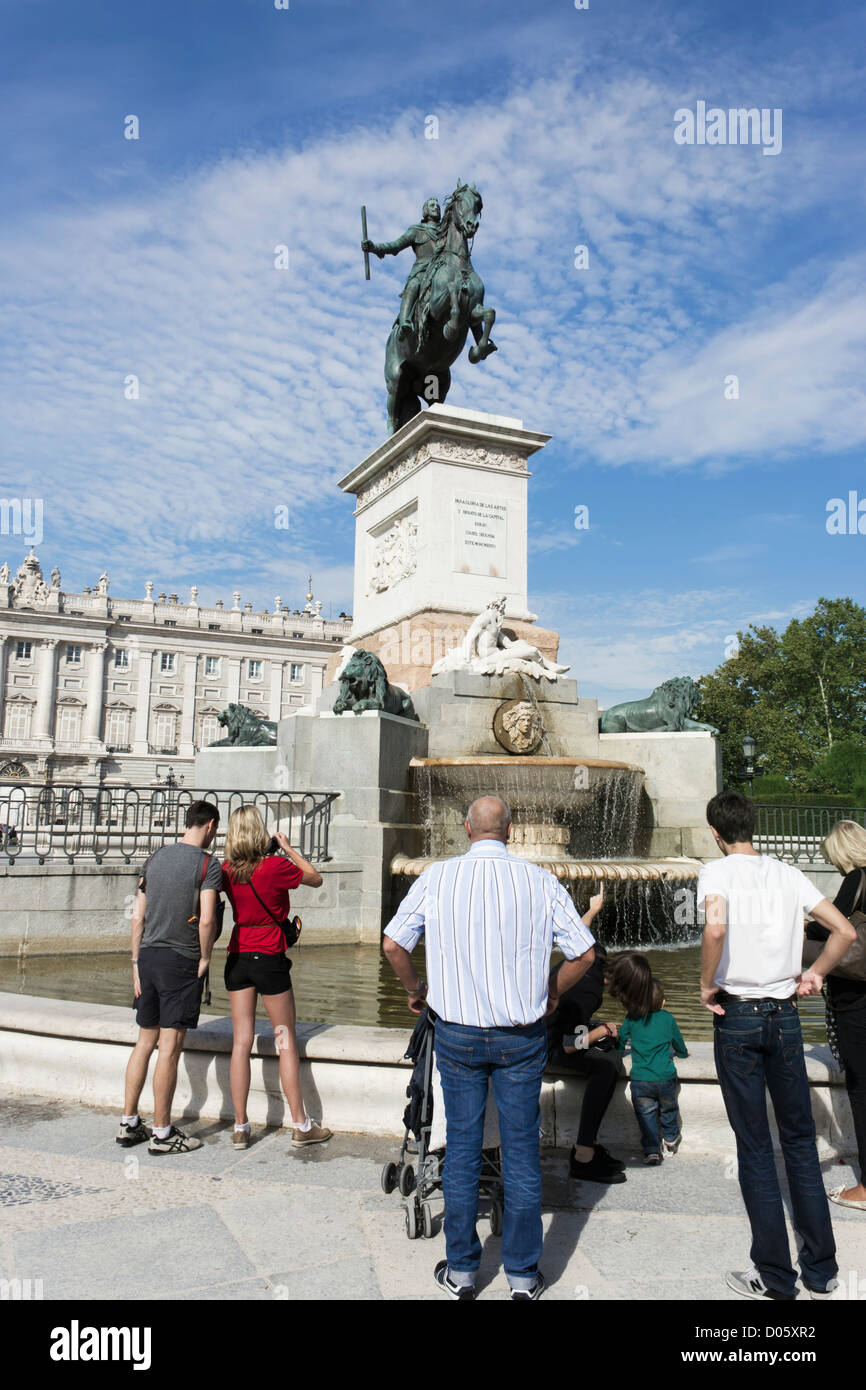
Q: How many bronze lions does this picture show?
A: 3